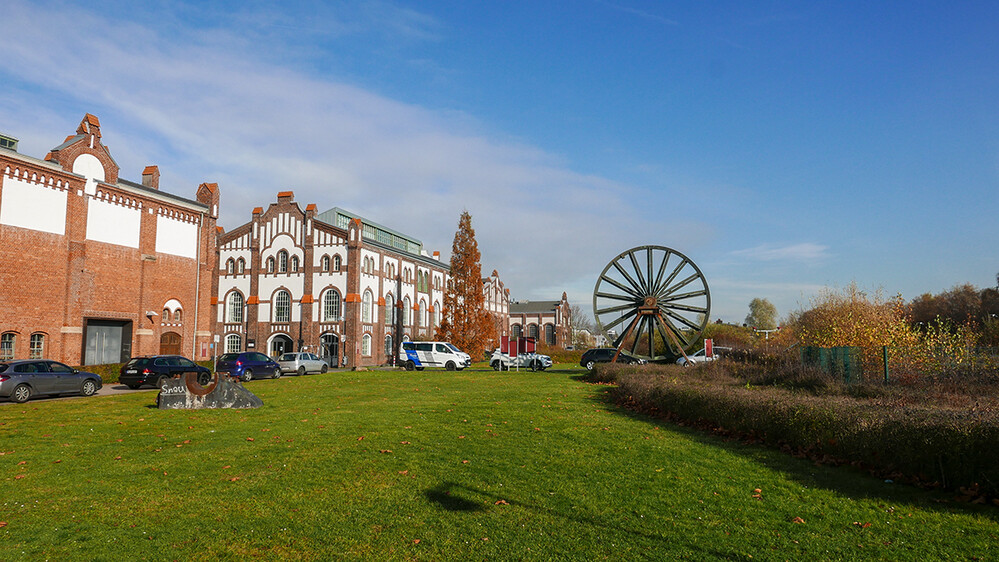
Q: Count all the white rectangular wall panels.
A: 3